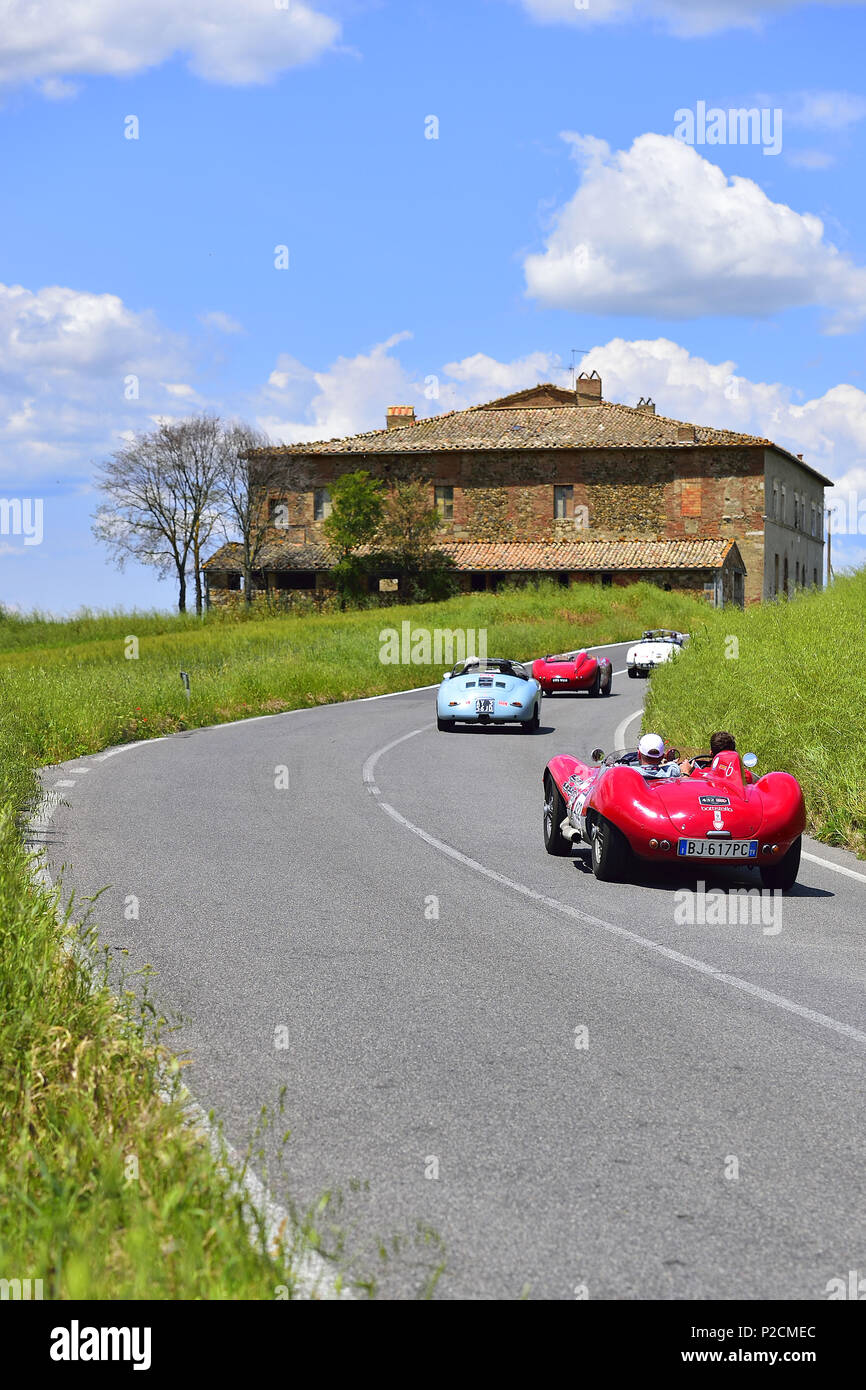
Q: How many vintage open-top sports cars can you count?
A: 4